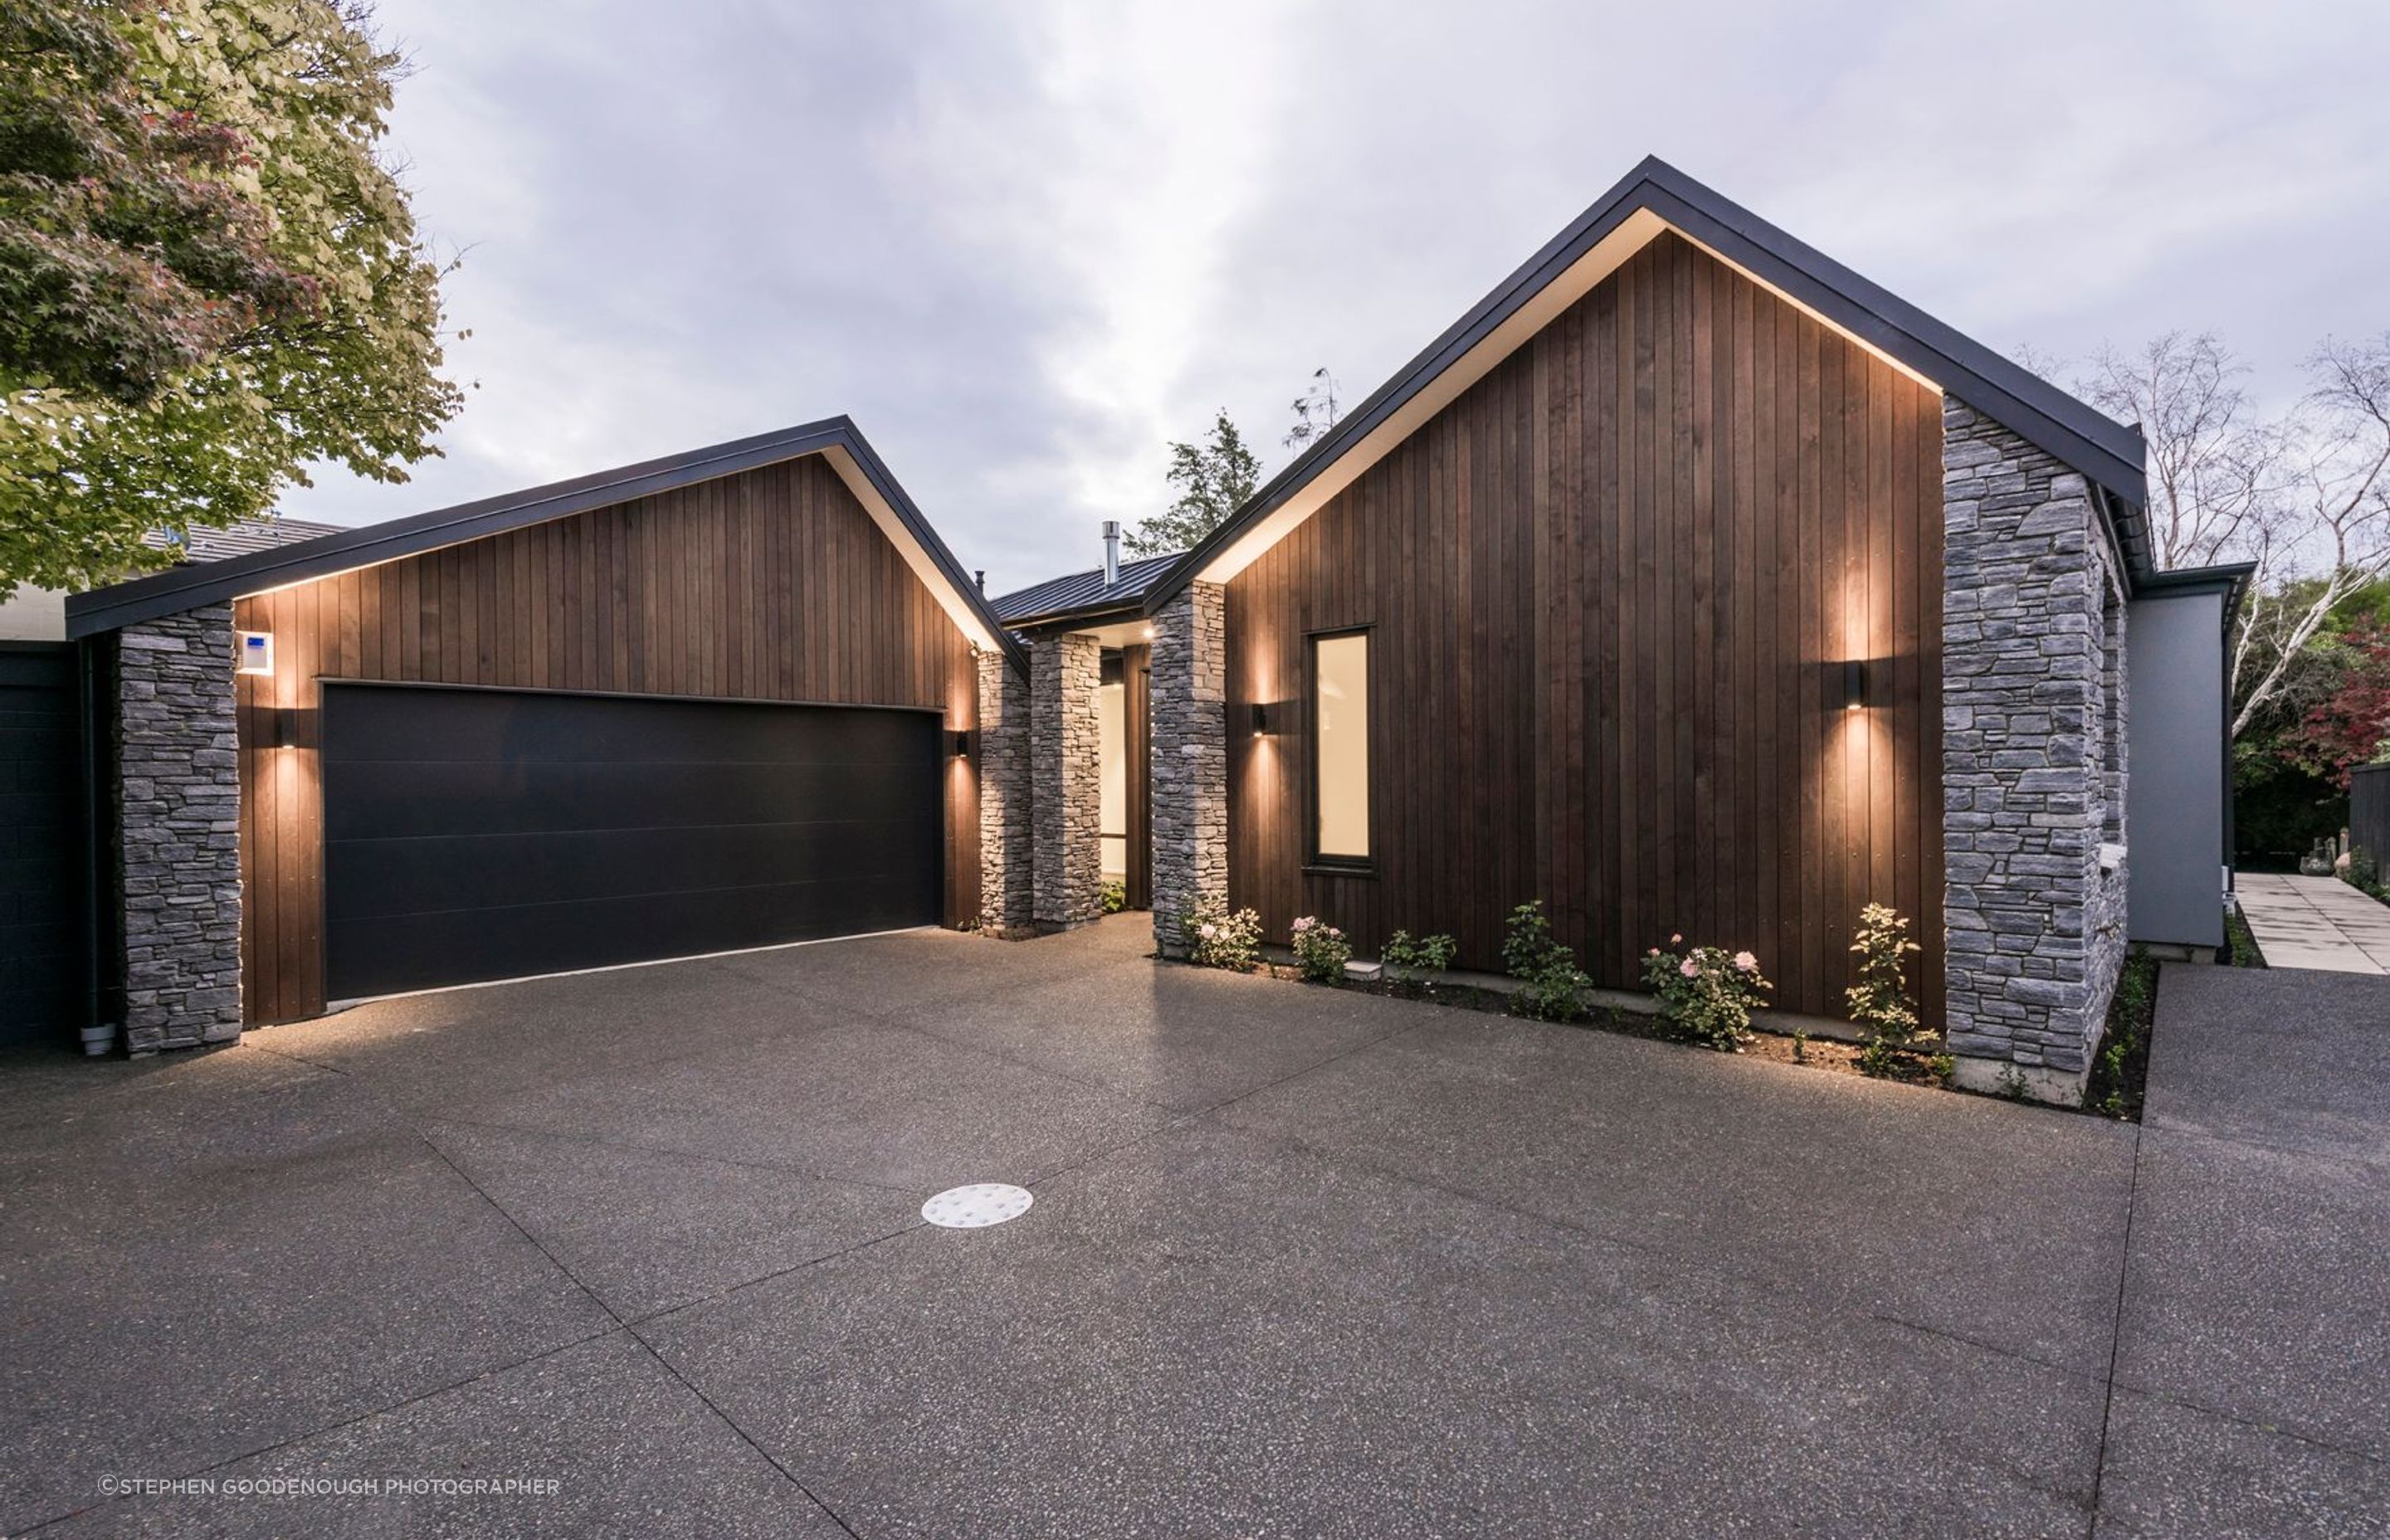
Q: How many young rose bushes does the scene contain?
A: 6